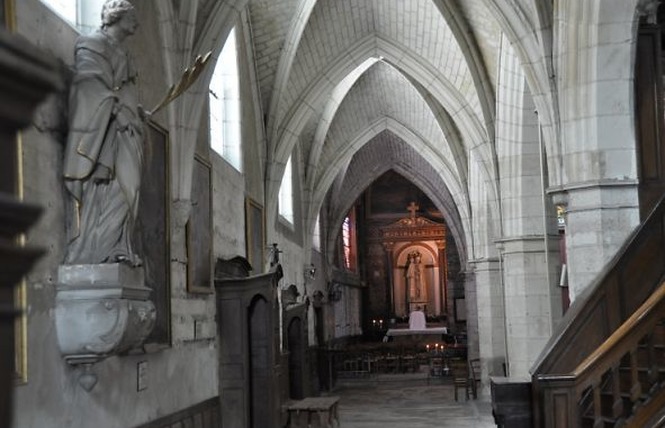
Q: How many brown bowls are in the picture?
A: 0